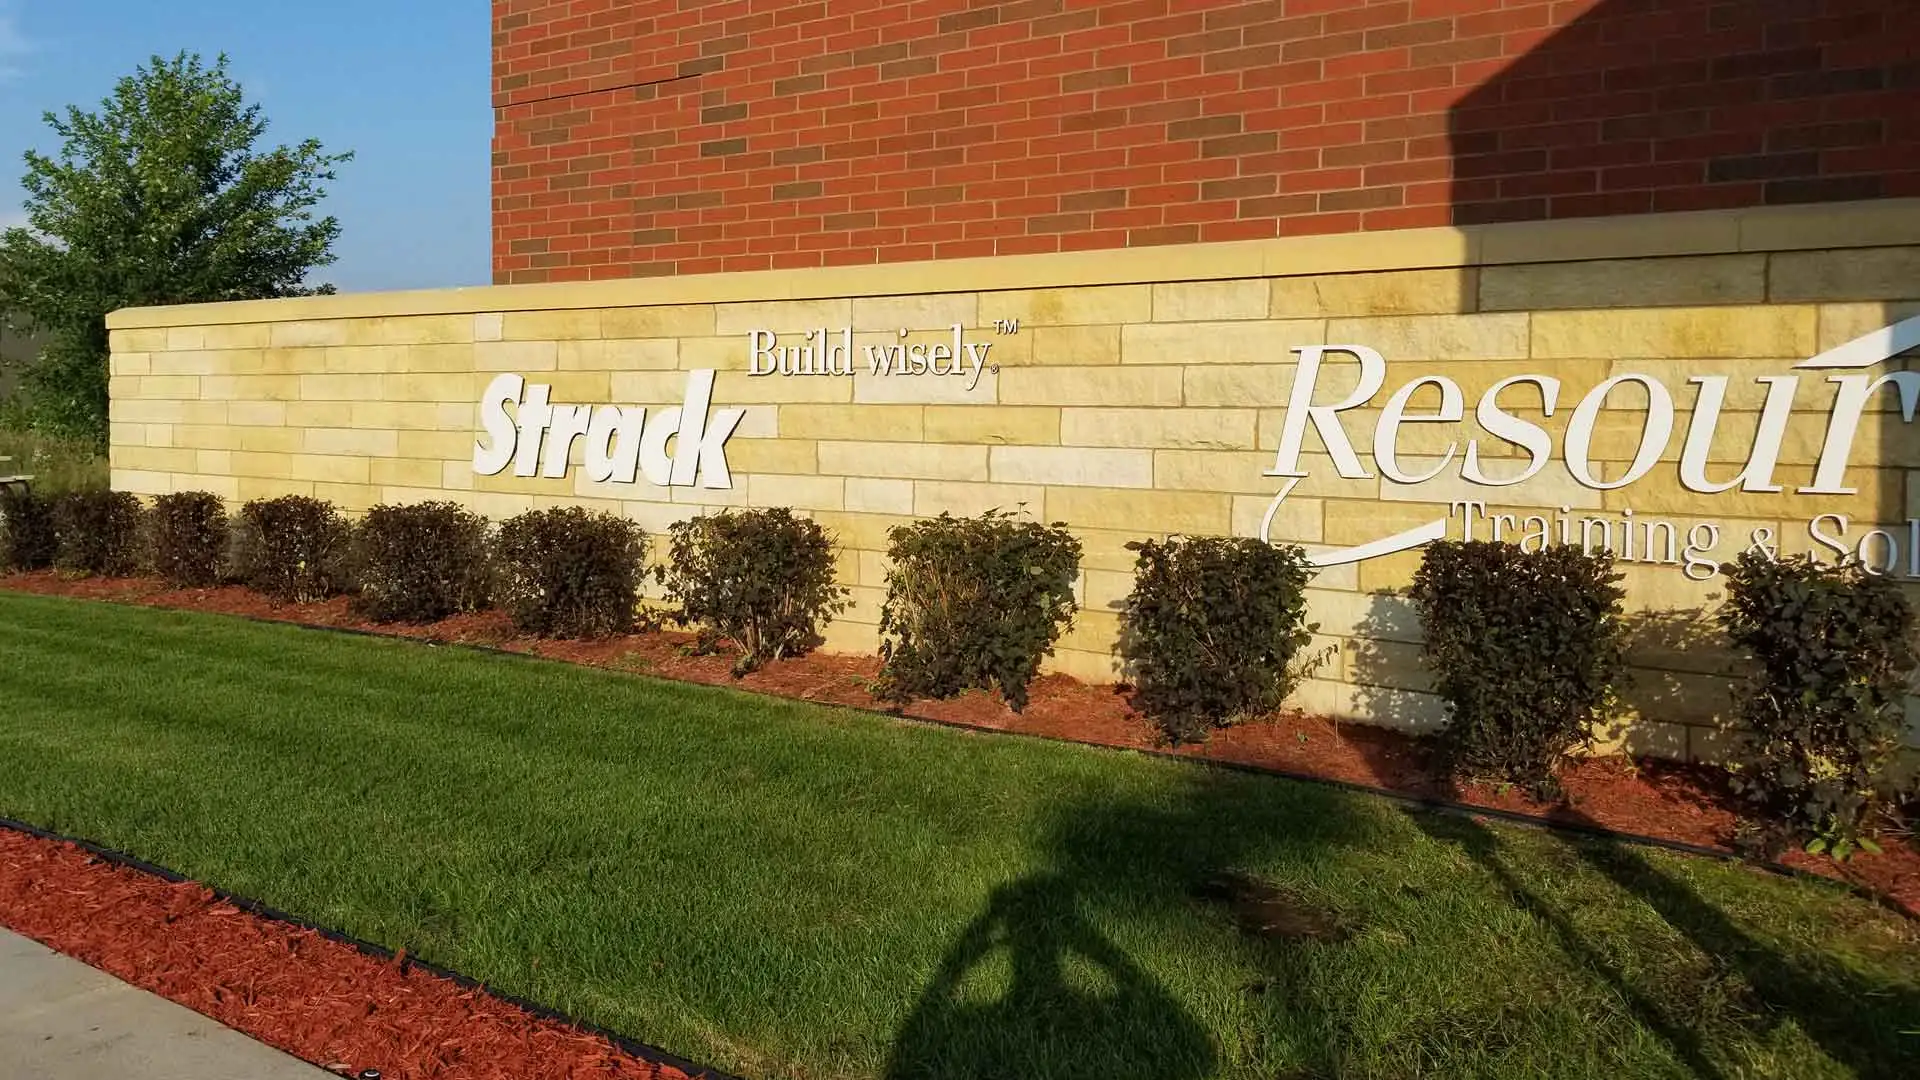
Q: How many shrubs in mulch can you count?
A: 11